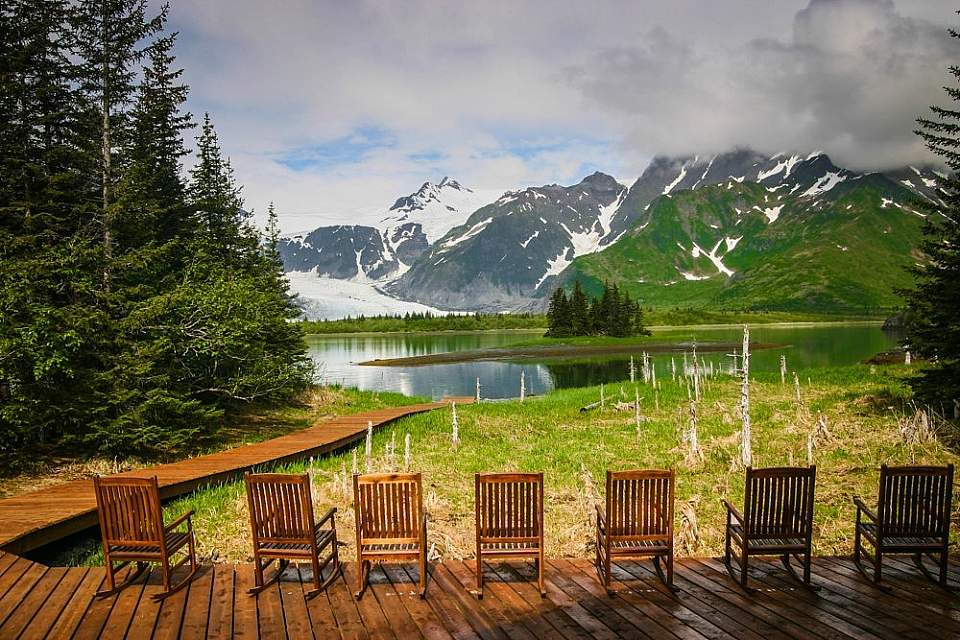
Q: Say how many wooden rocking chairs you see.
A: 7